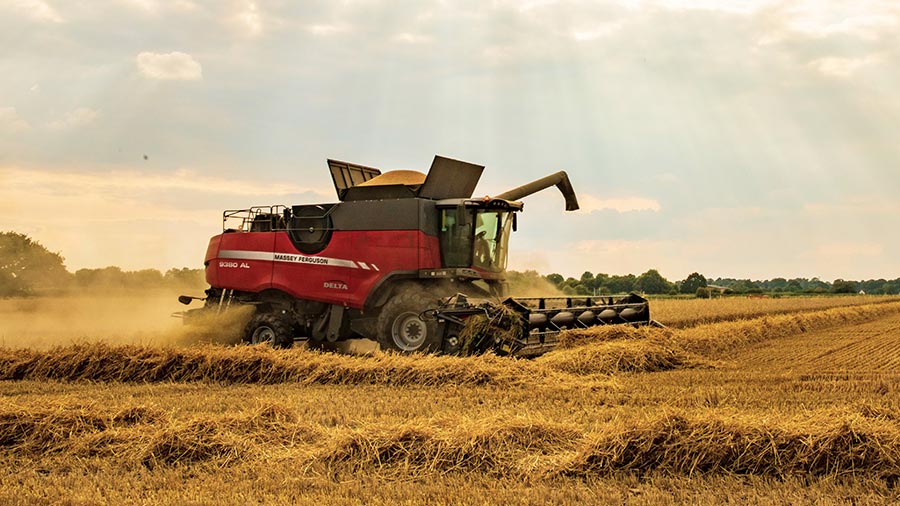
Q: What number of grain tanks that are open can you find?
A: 1